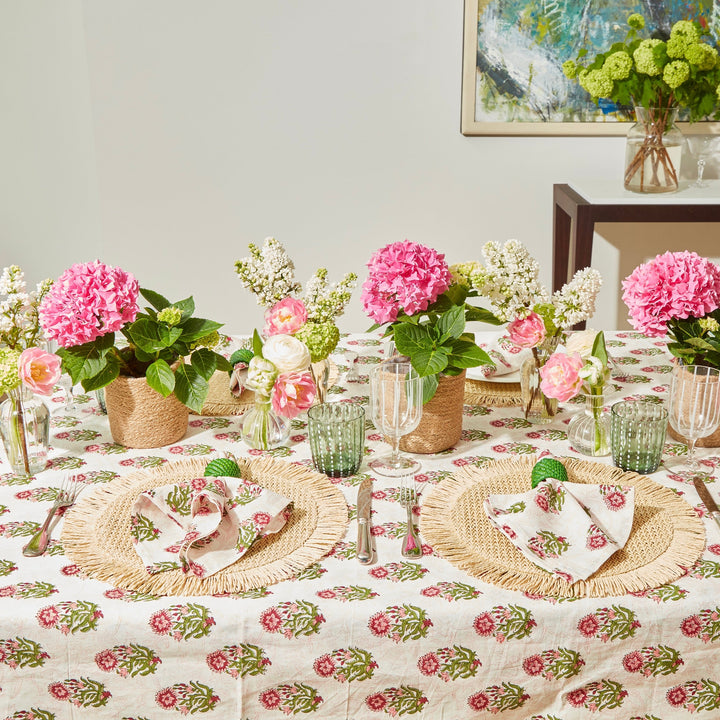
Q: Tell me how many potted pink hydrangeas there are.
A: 3